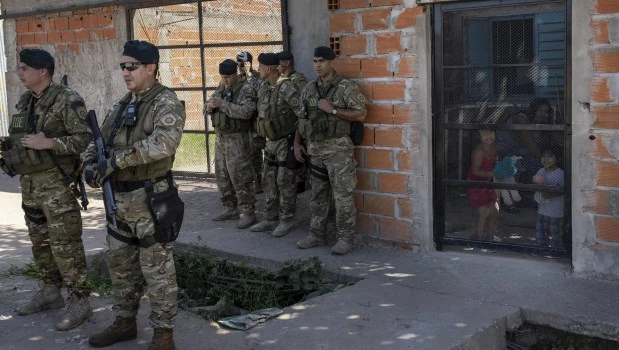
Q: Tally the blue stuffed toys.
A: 1